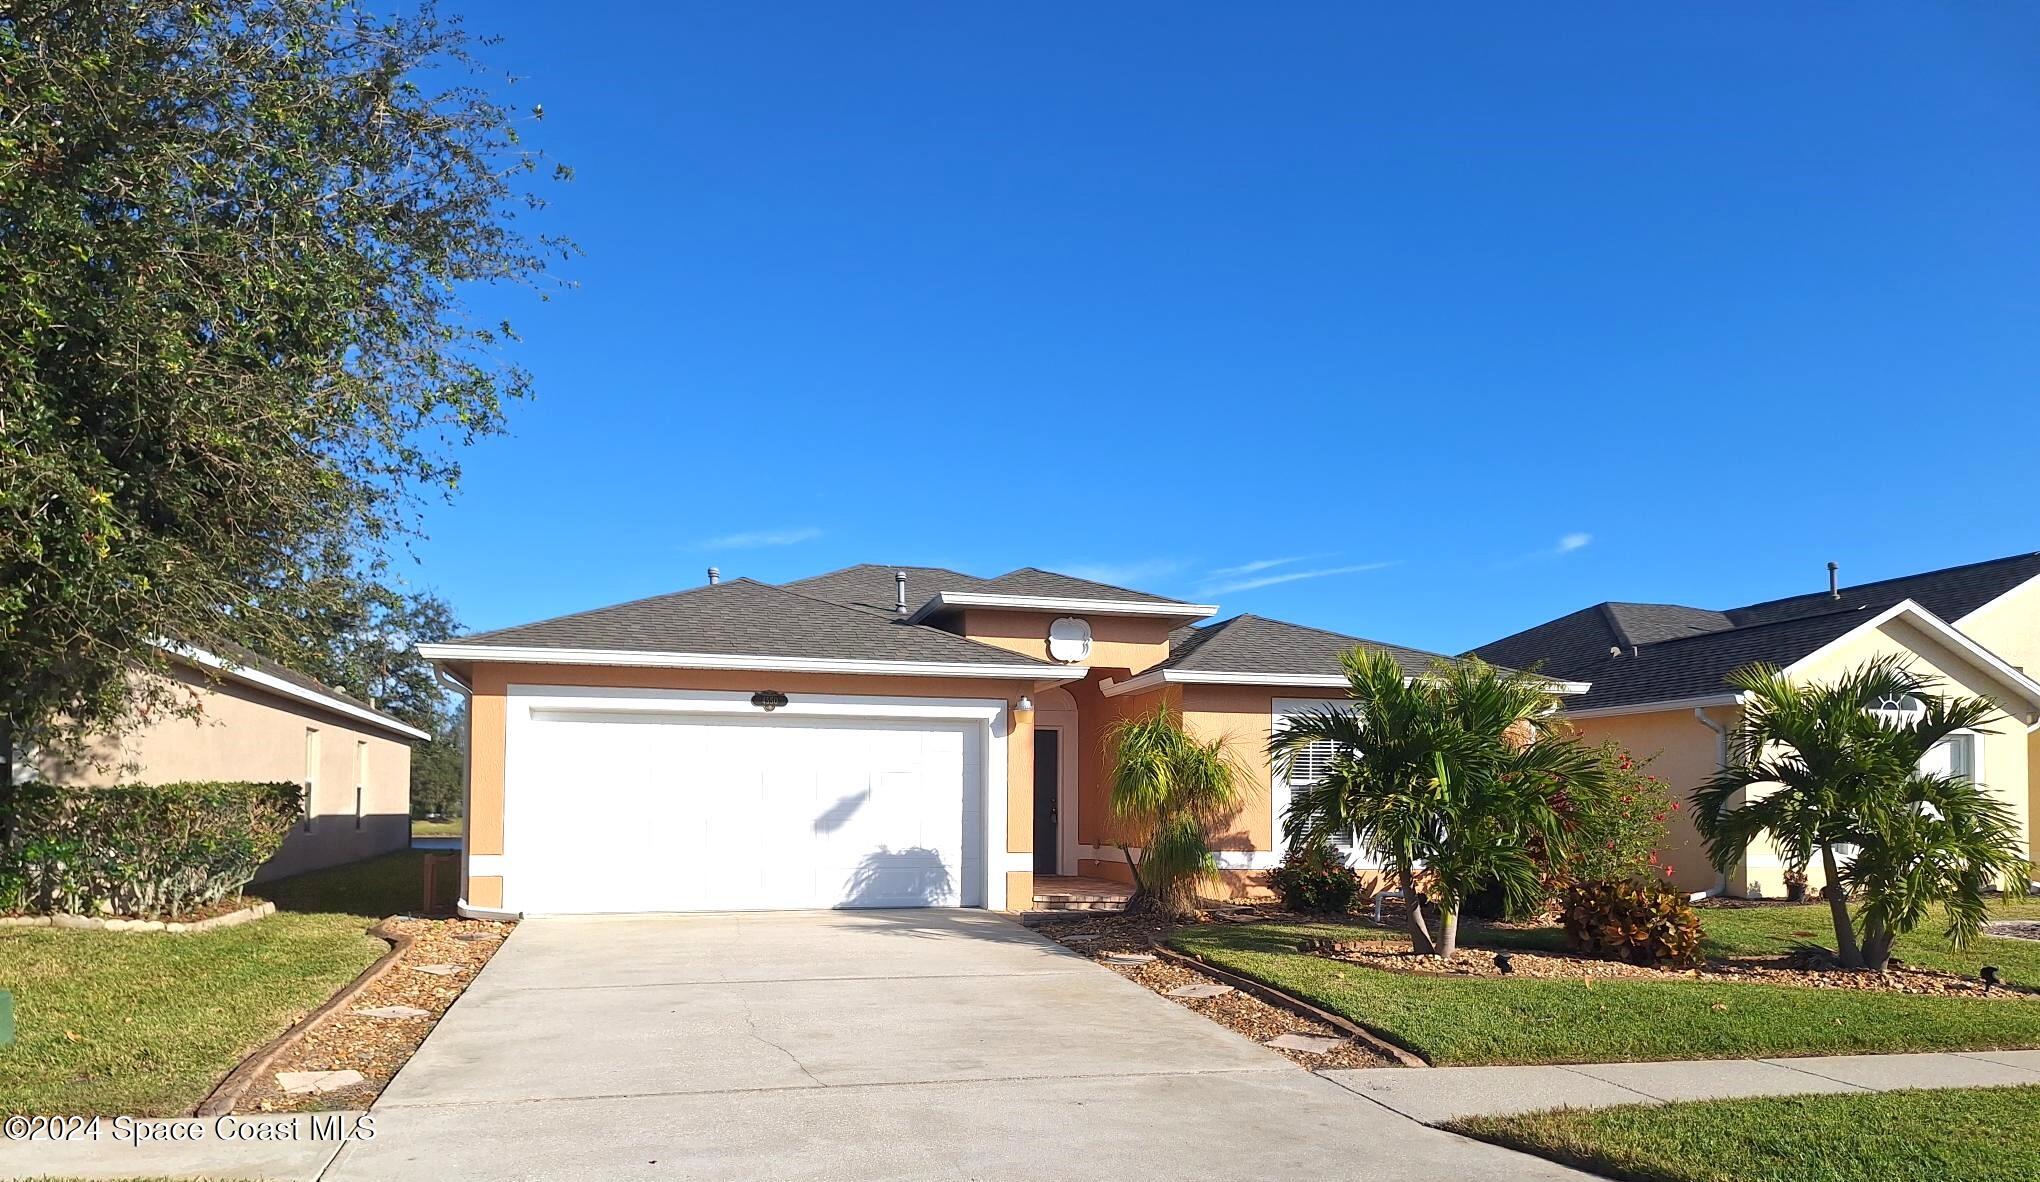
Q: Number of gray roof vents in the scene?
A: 3